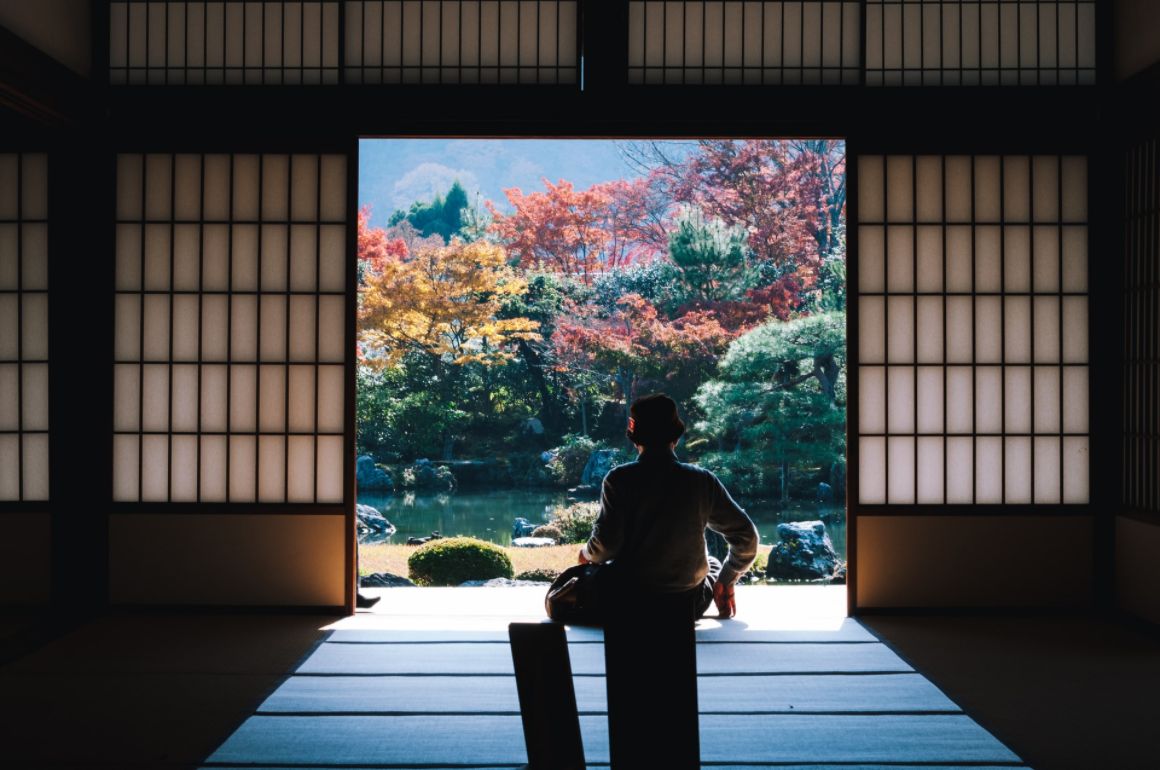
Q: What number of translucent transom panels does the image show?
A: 4